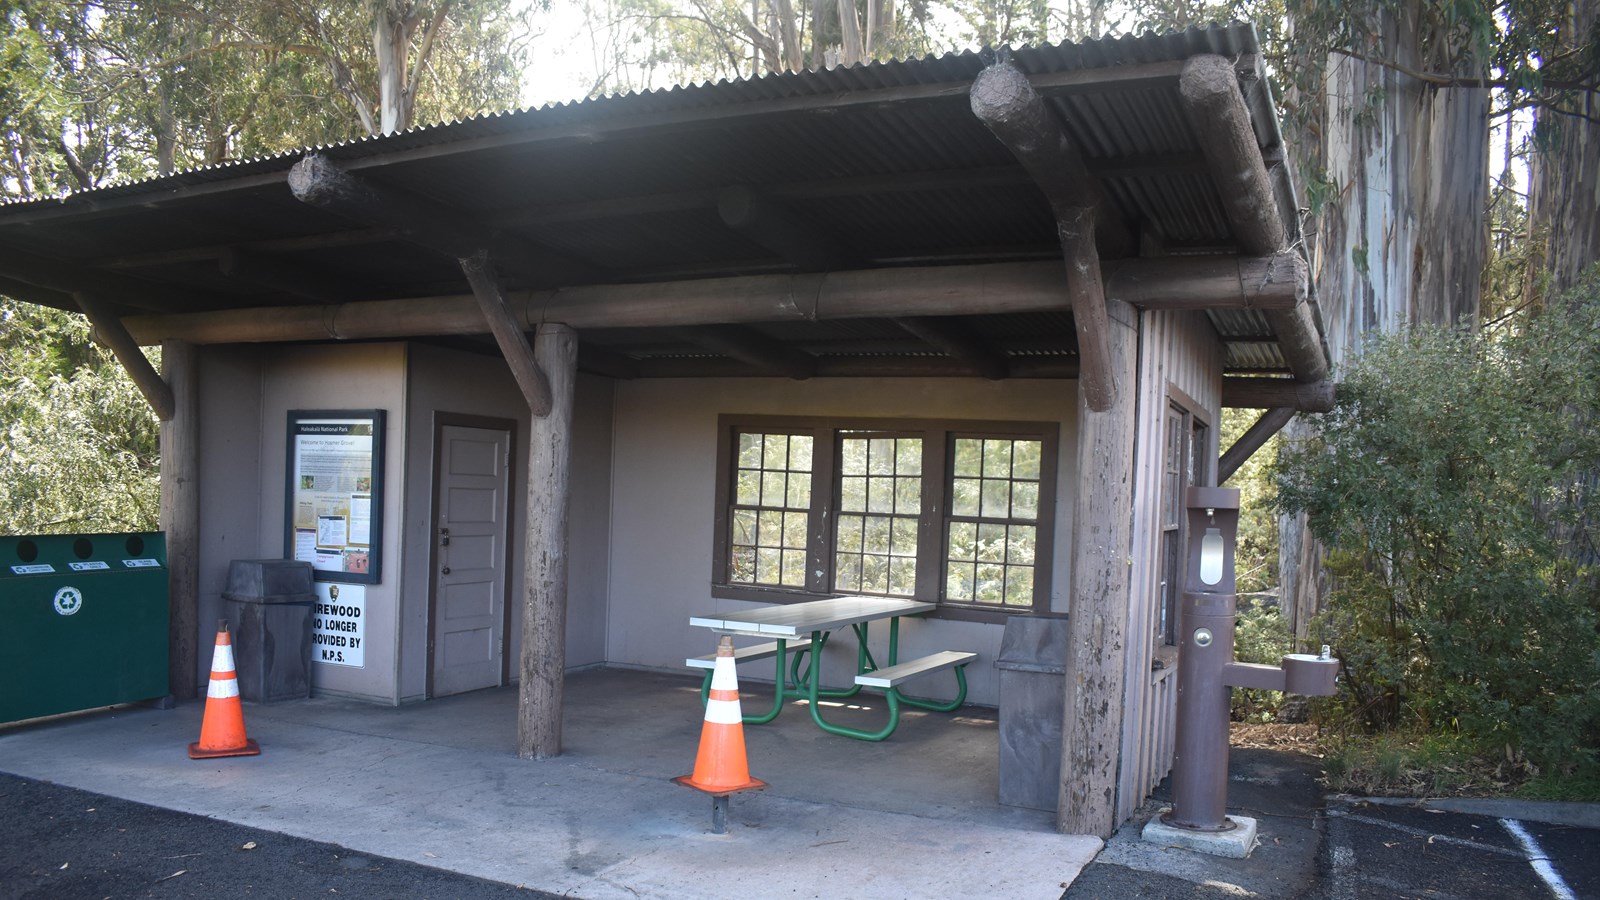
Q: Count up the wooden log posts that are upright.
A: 3